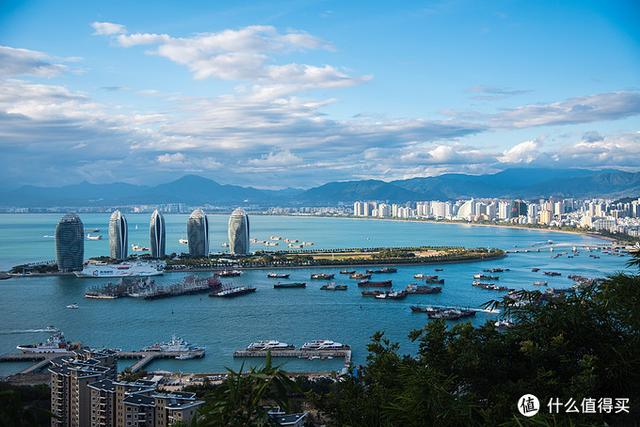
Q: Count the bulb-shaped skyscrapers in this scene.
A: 5